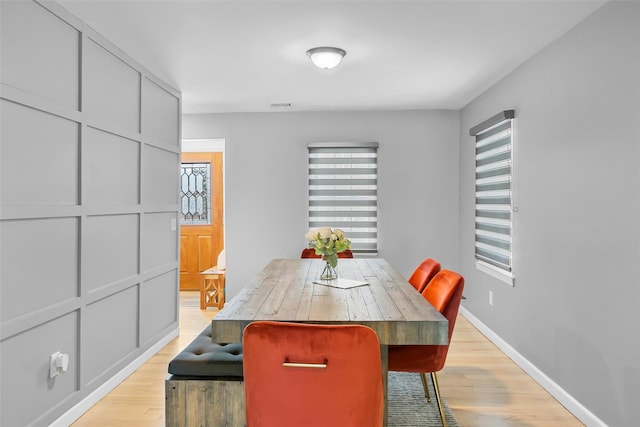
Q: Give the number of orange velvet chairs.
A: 4